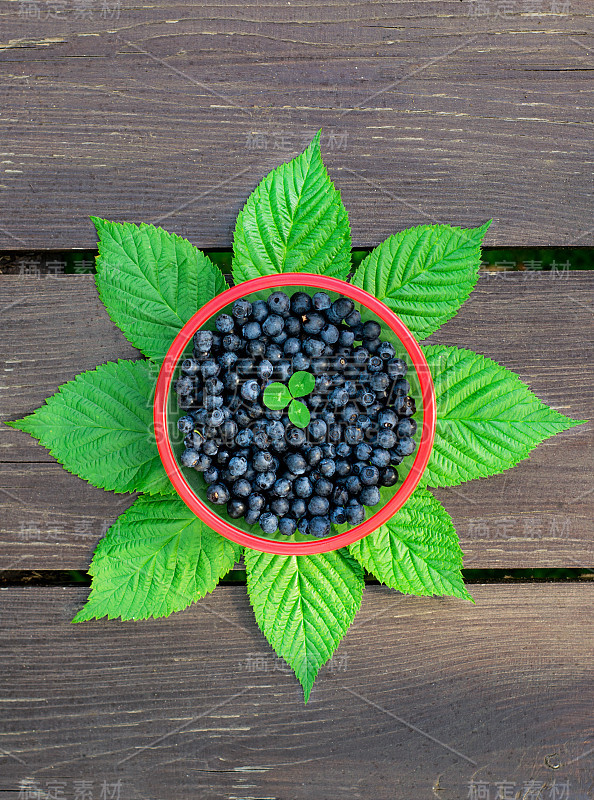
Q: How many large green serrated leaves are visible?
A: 8